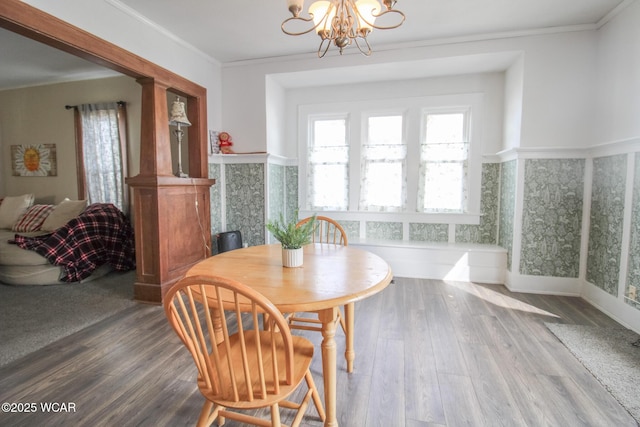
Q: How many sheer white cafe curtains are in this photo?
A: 3